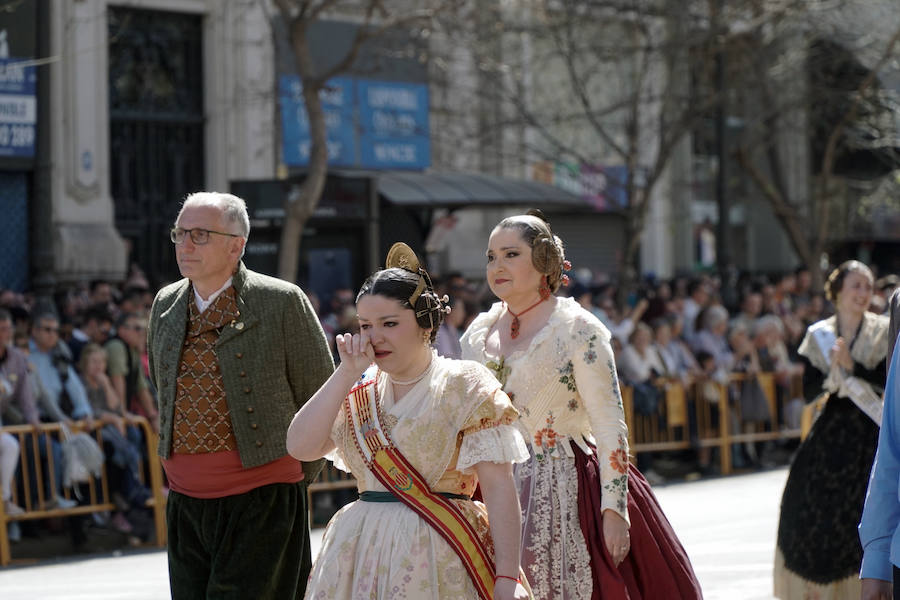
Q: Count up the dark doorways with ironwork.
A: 1